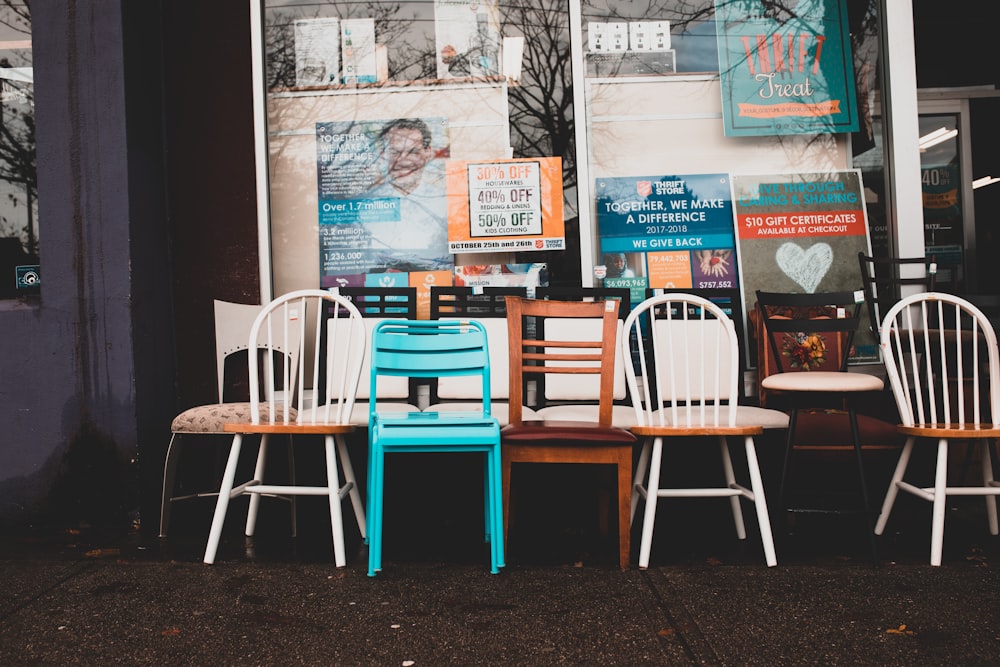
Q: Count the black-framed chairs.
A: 6